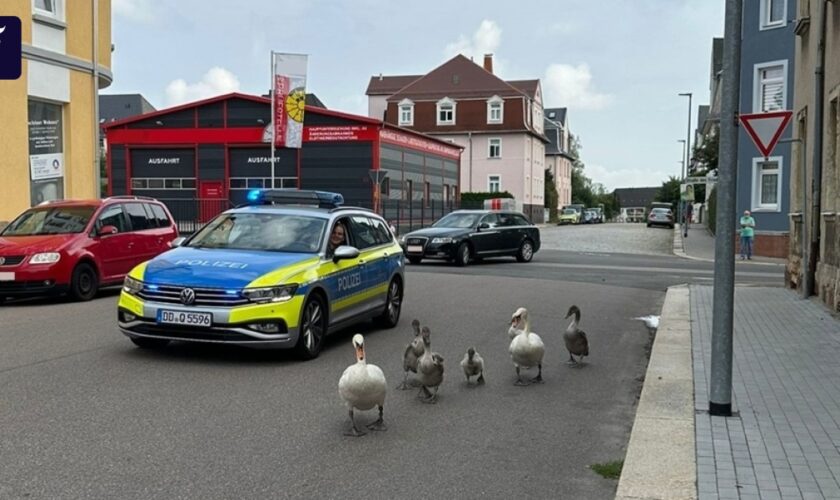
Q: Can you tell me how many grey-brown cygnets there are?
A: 4